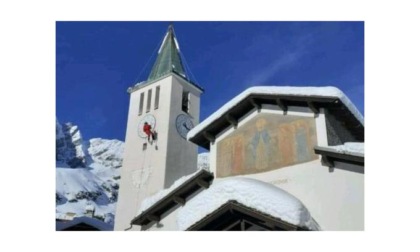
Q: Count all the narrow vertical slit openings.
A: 3